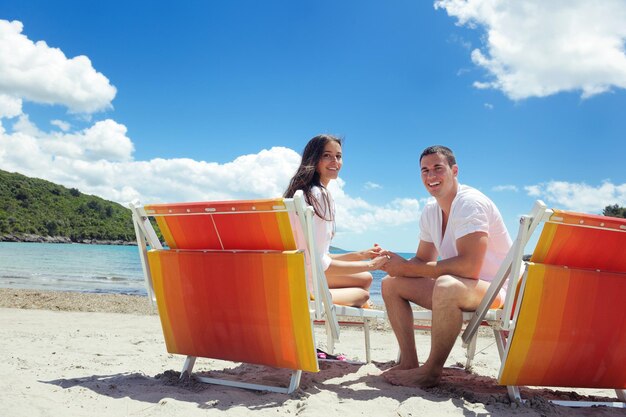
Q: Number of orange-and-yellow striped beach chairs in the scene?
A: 2